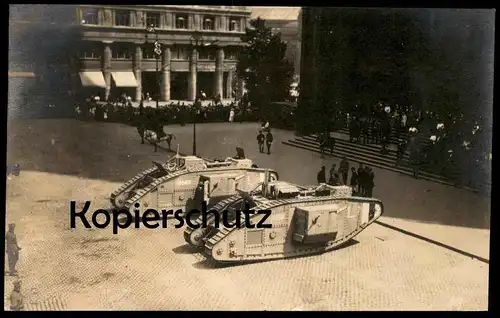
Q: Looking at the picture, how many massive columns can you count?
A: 5